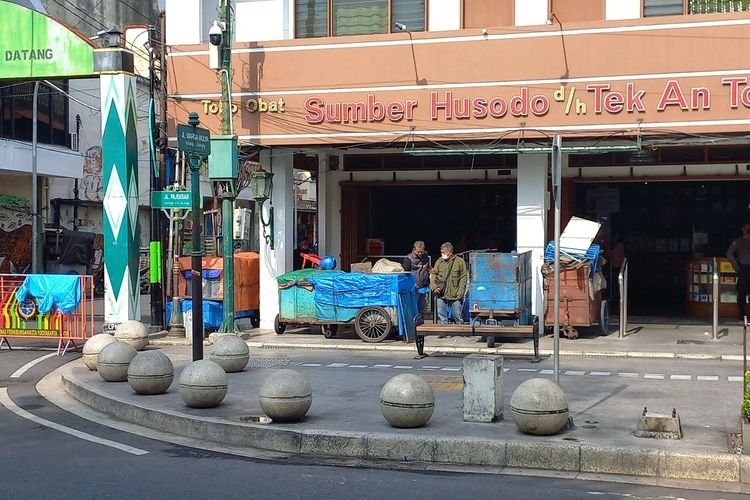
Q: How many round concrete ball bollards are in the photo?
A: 9